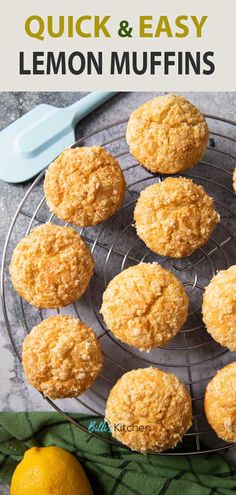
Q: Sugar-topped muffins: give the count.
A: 10